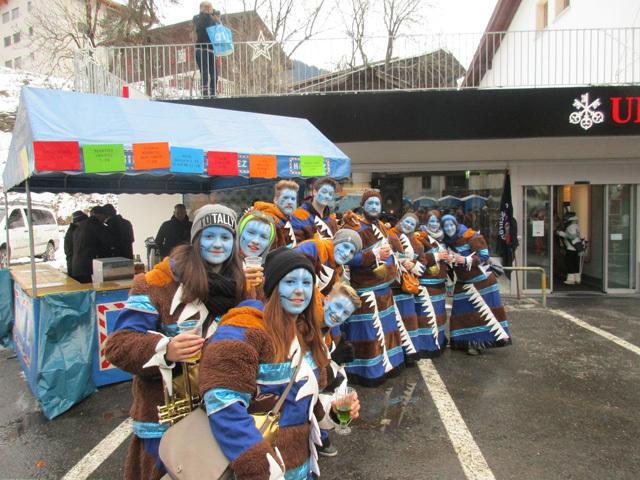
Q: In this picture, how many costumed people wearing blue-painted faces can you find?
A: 11